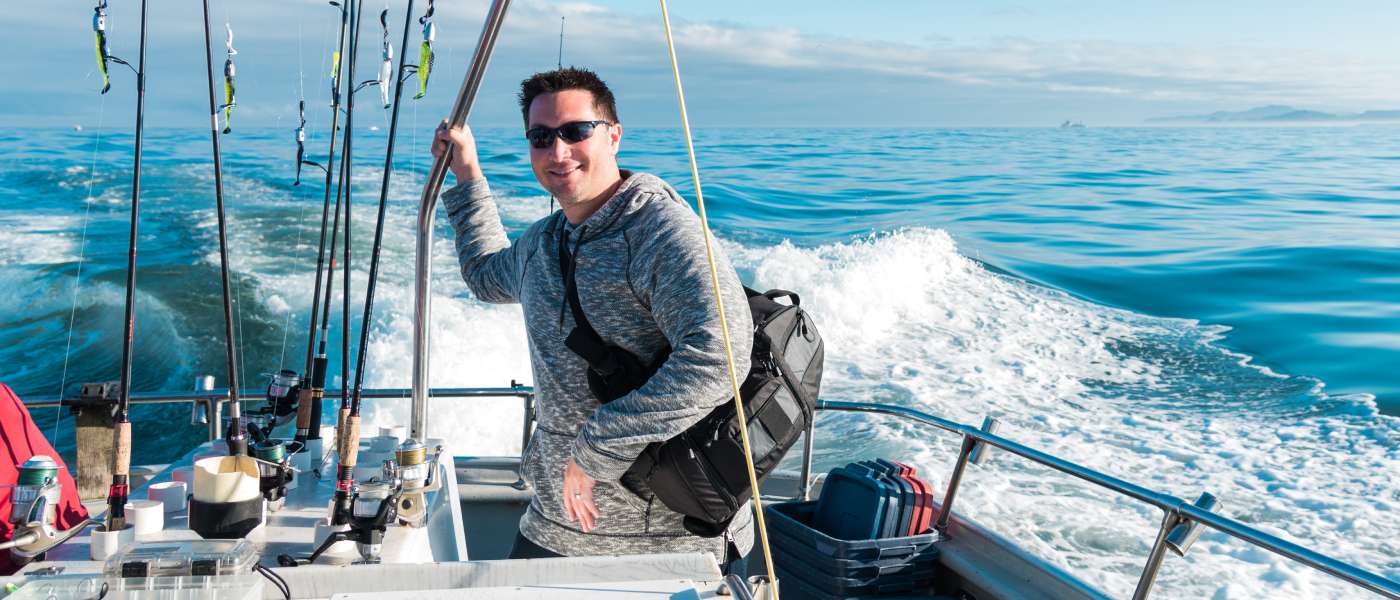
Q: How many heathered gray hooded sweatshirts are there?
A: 1